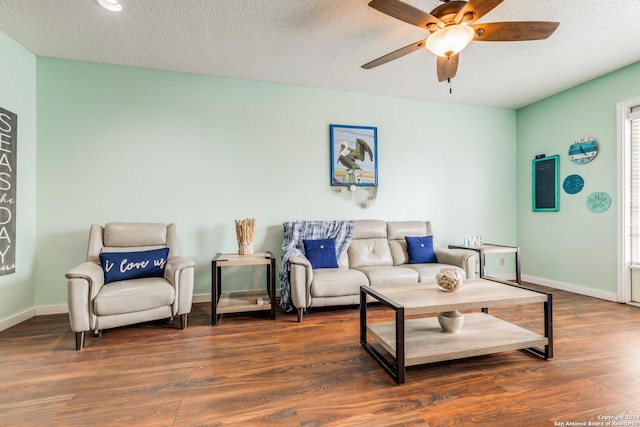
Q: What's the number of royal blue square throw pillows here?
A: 2